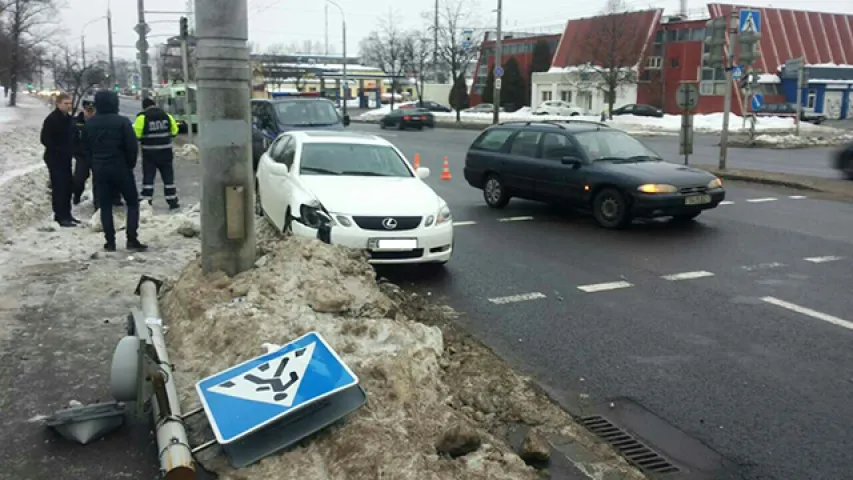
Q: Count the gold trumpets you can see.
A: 0